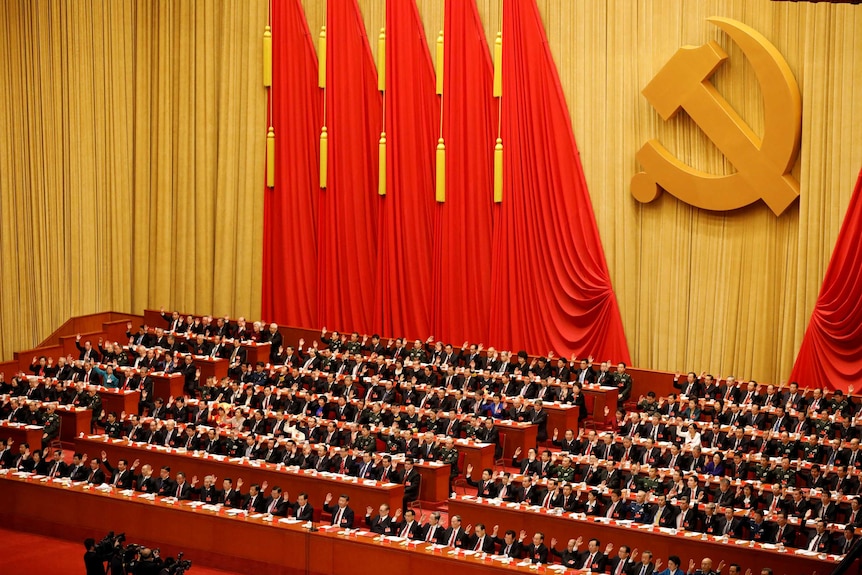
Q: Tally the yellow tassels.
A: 10